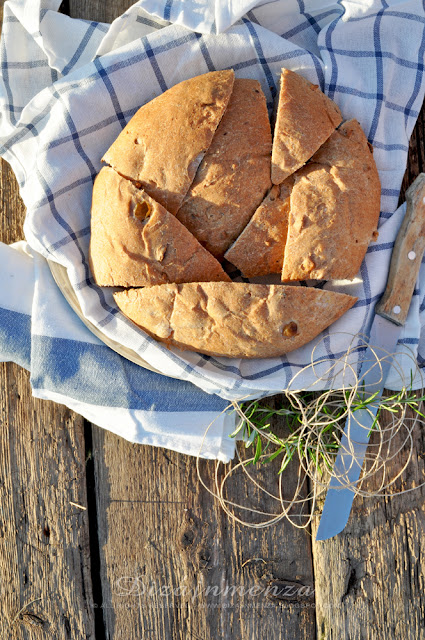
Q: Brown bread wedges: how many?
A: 7